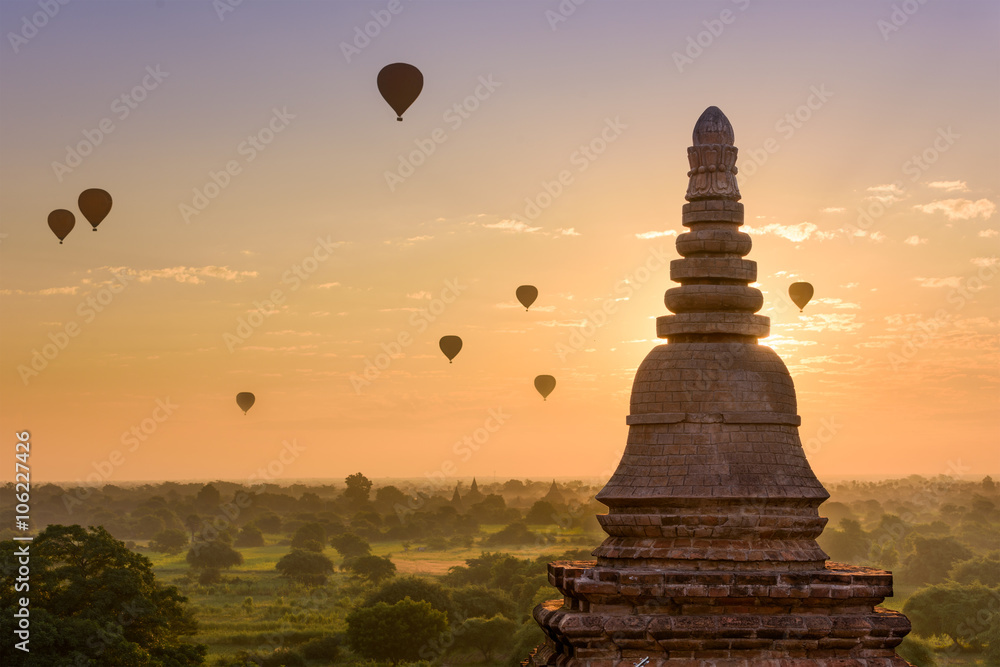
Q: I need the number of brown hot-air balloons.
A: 8